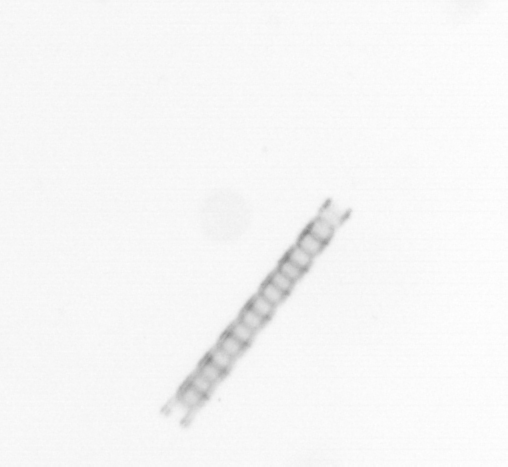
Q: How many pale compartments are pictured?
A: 14